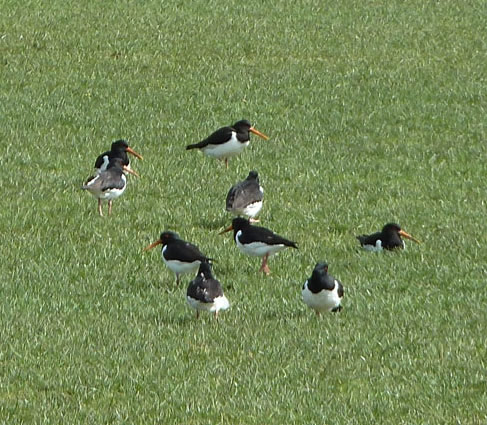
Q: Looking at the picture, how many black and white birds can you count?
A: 9